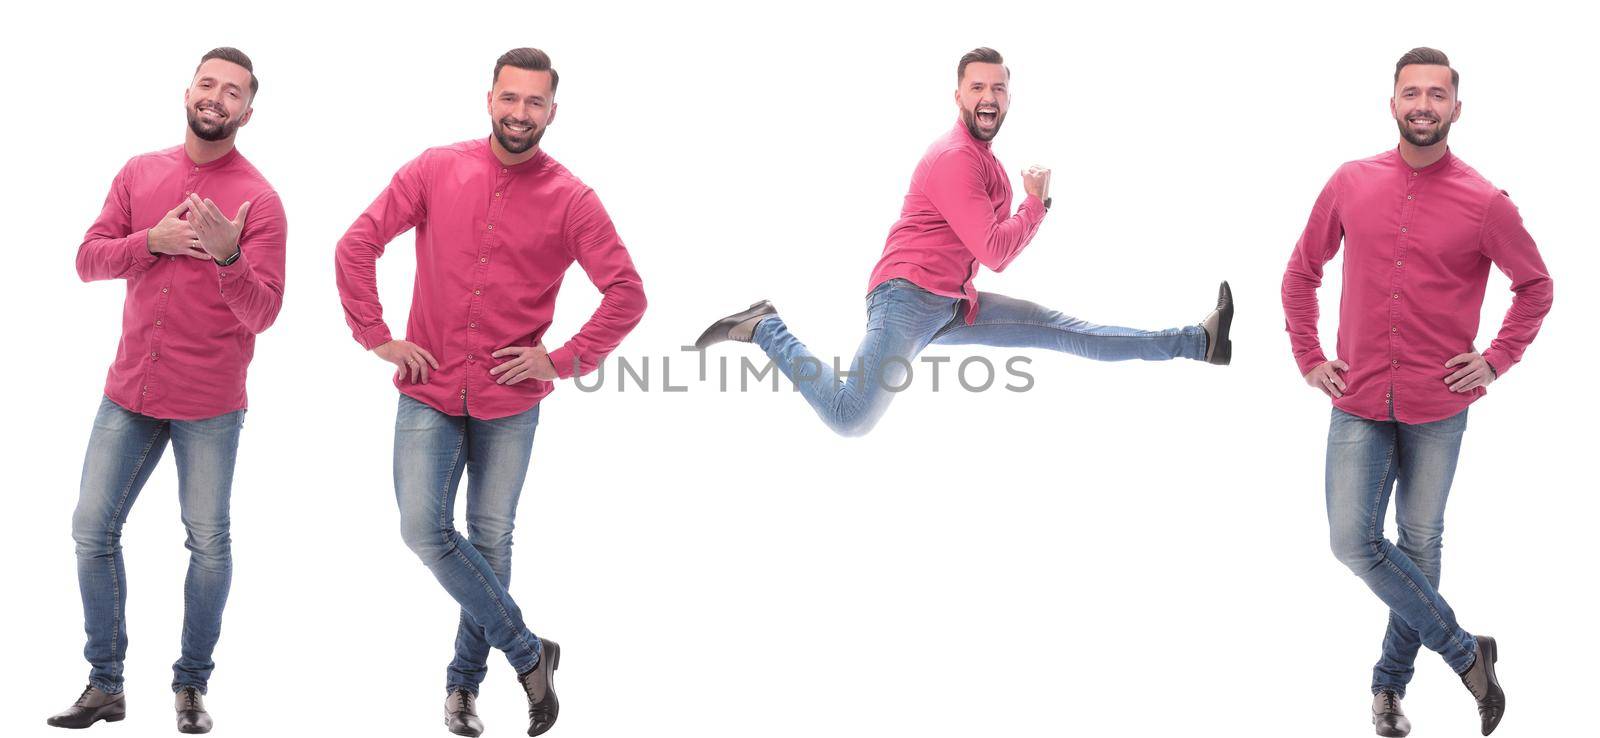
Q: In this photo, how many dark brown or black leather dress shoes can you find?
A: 8